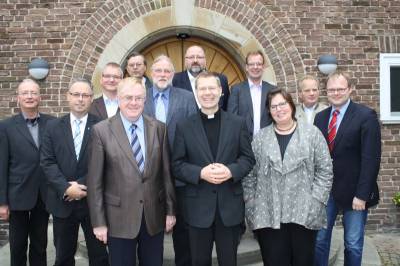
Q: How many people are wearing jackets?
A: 12